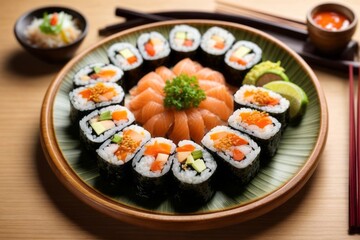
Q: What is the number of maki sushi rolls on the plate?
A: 14